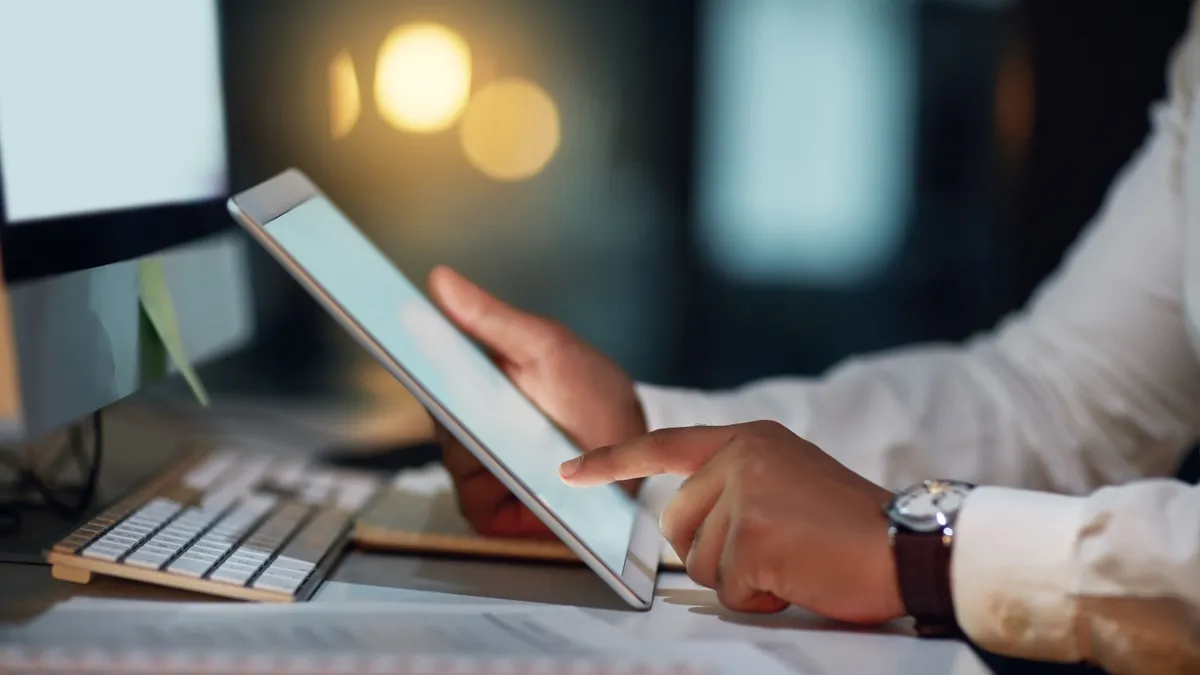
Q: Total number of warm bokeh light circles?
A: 3